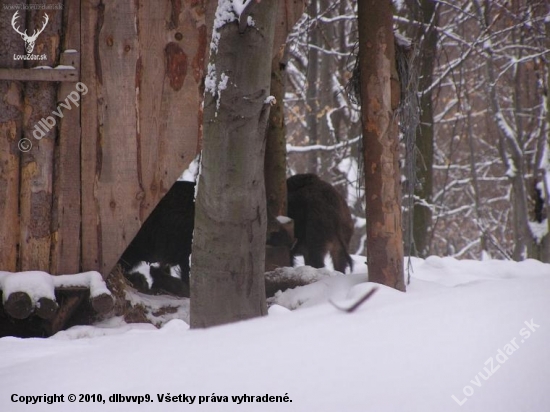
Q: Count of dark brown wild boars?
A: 2